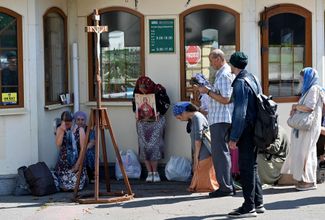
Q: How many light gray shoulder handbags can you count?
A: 1